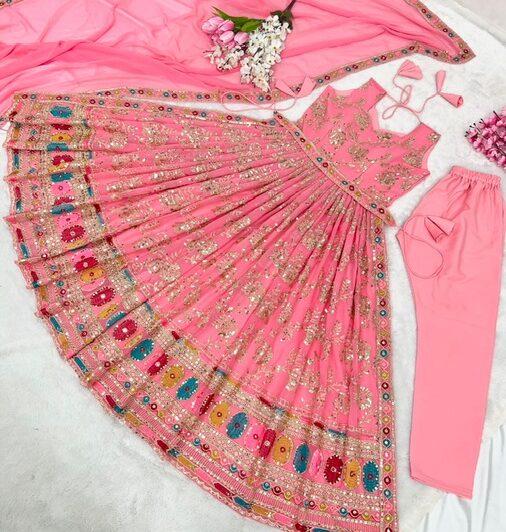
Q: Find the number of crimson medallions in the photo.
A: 11